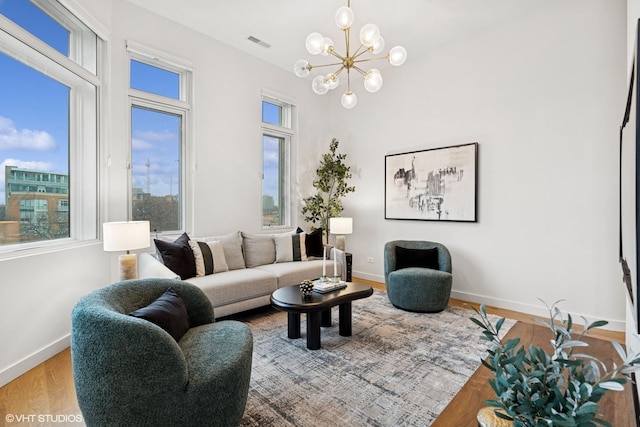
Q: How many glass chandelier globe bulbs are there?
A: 12